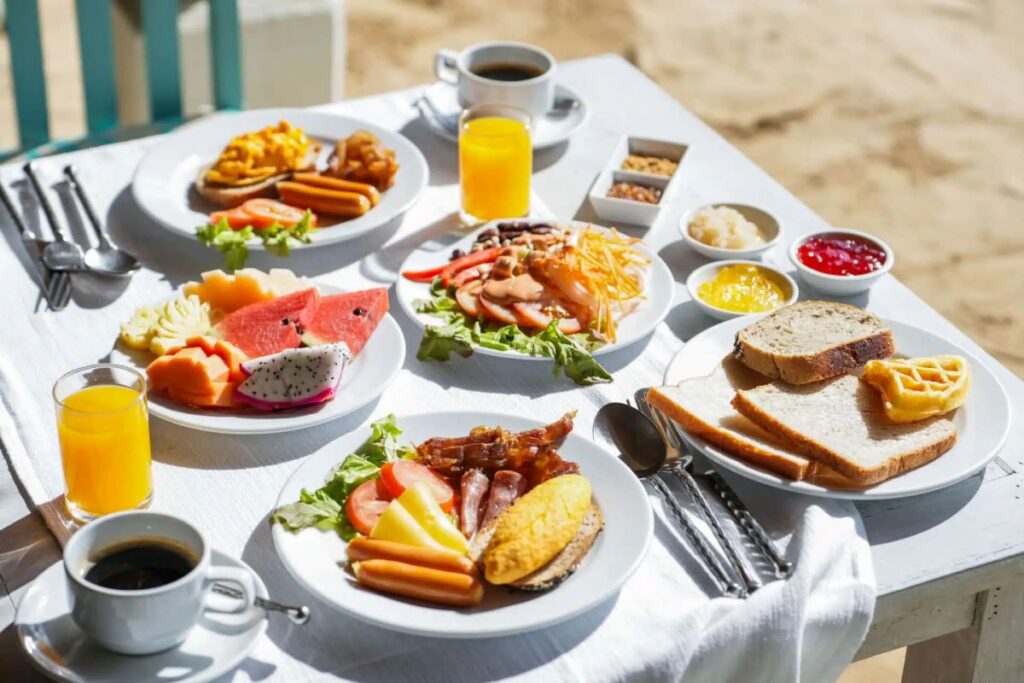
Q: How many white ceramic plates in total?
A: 5